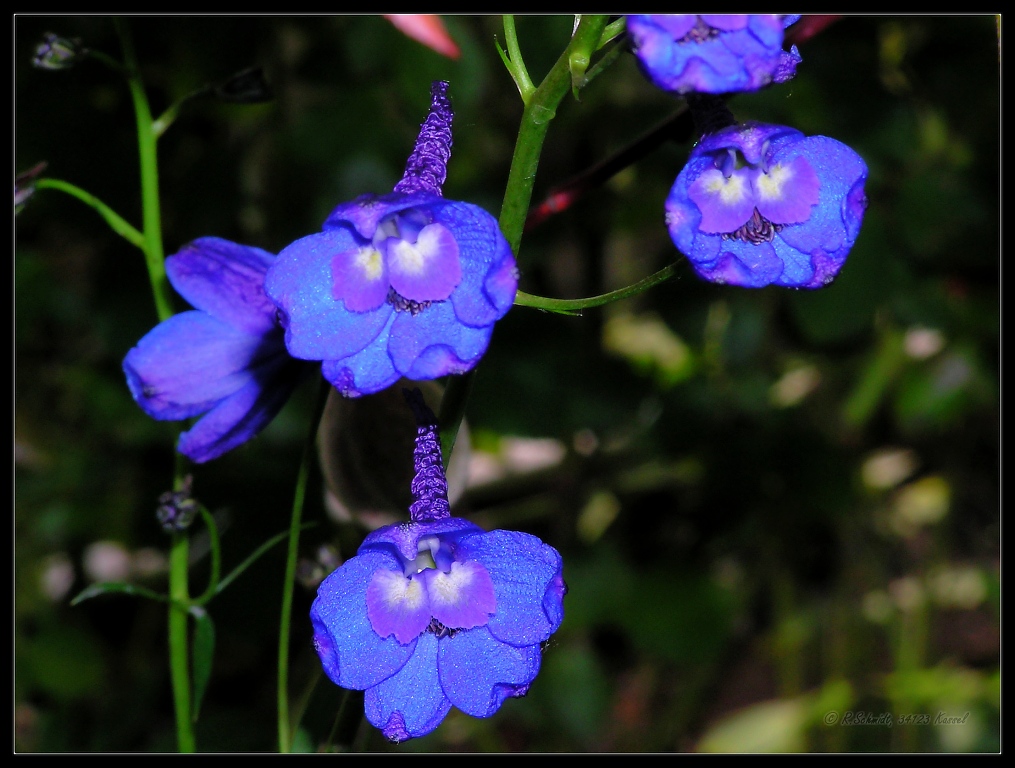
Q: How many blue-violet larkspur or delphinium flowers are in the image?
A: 5